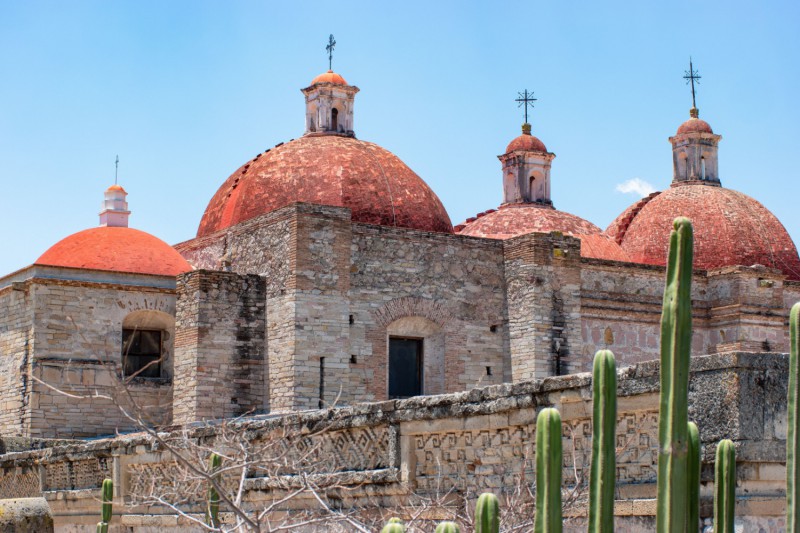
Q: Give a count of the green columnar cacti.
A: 11